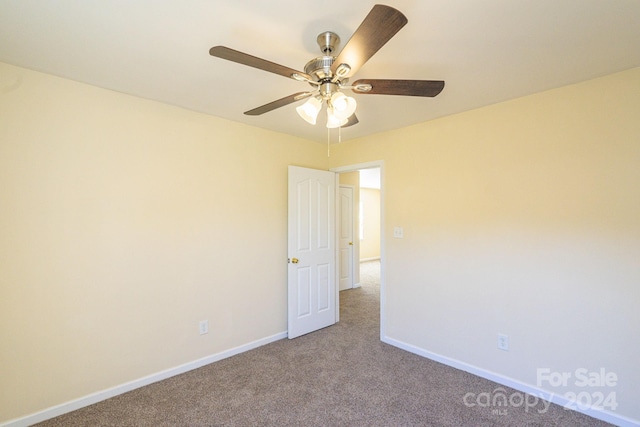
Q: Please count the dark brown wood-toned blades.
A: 5